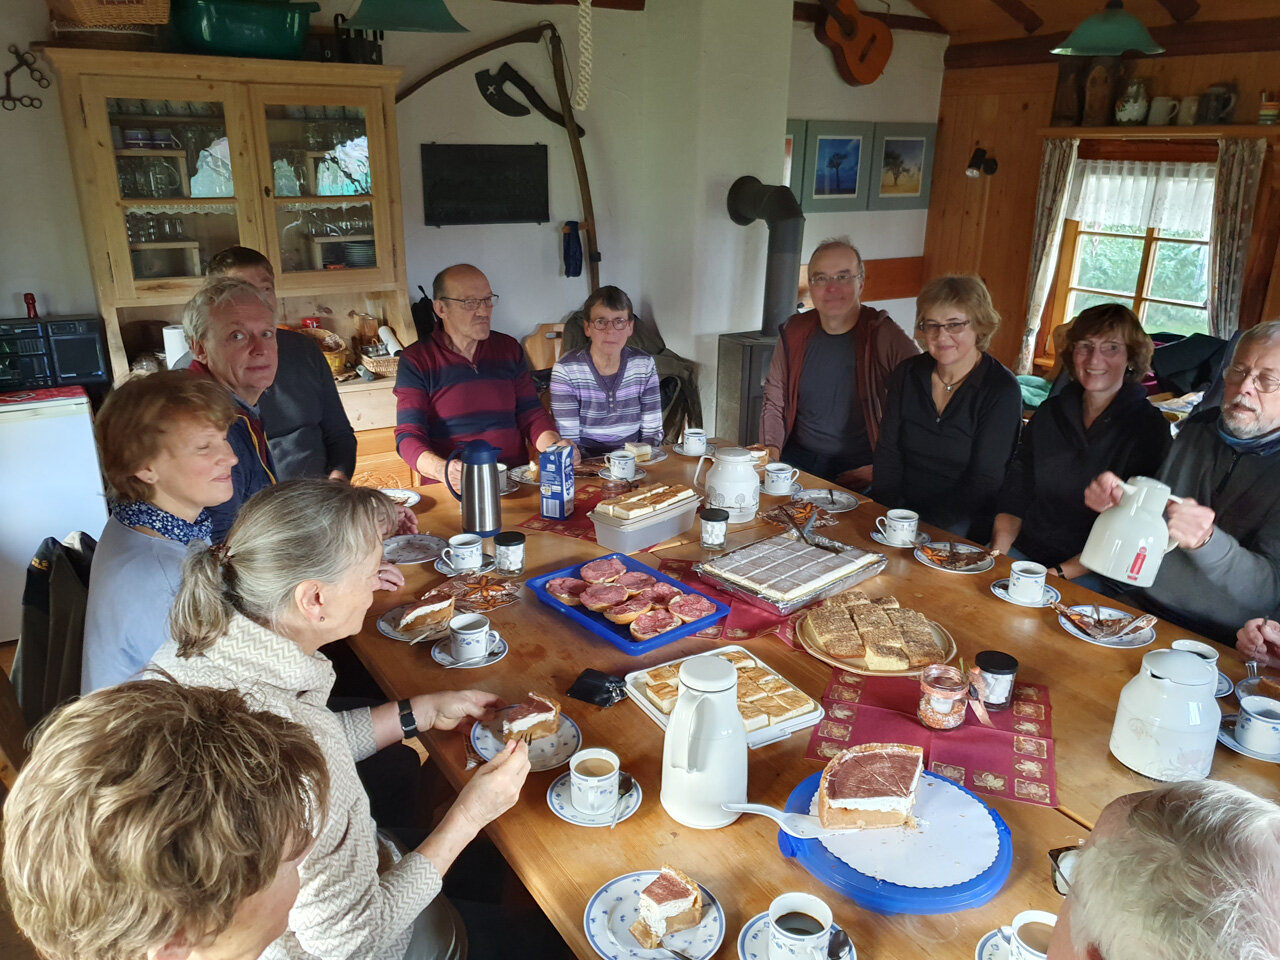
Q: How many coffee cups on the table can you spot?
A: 13